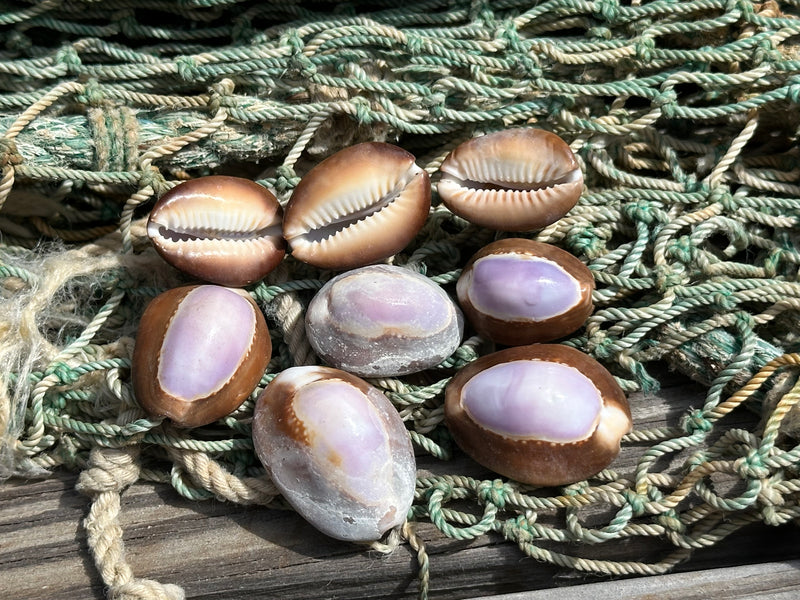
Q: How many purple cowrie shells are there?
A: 5